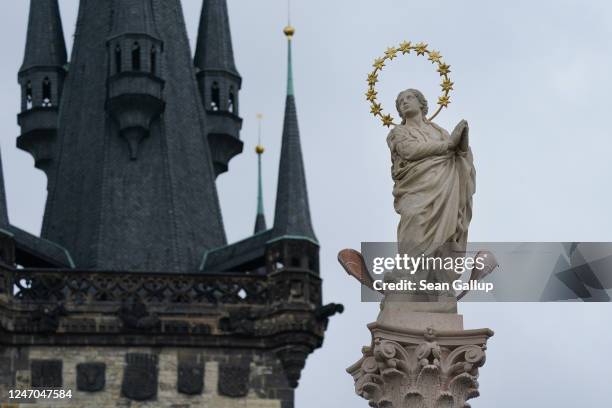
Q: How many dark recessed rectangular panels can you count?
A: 5